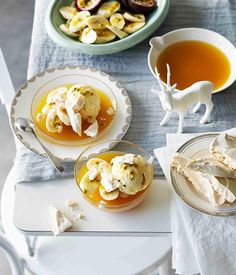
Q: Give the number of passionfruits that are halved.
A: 2